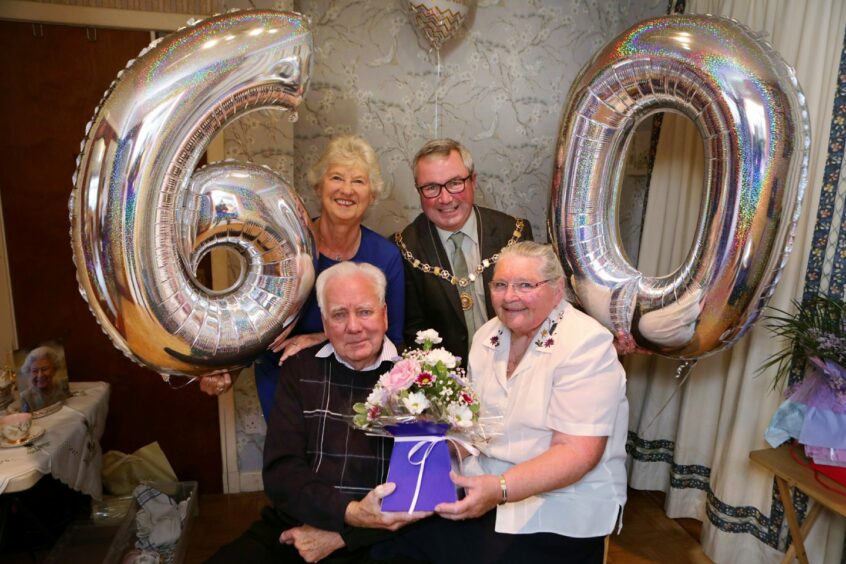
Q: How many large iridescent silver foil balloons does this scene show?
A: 2